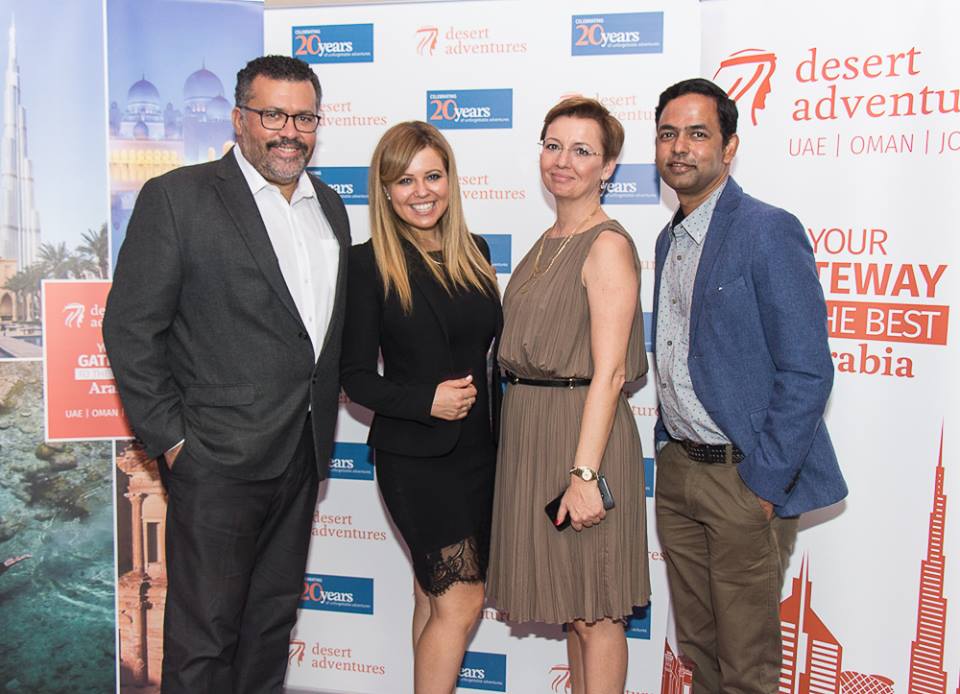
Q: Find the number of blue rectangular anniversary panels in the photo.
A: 12